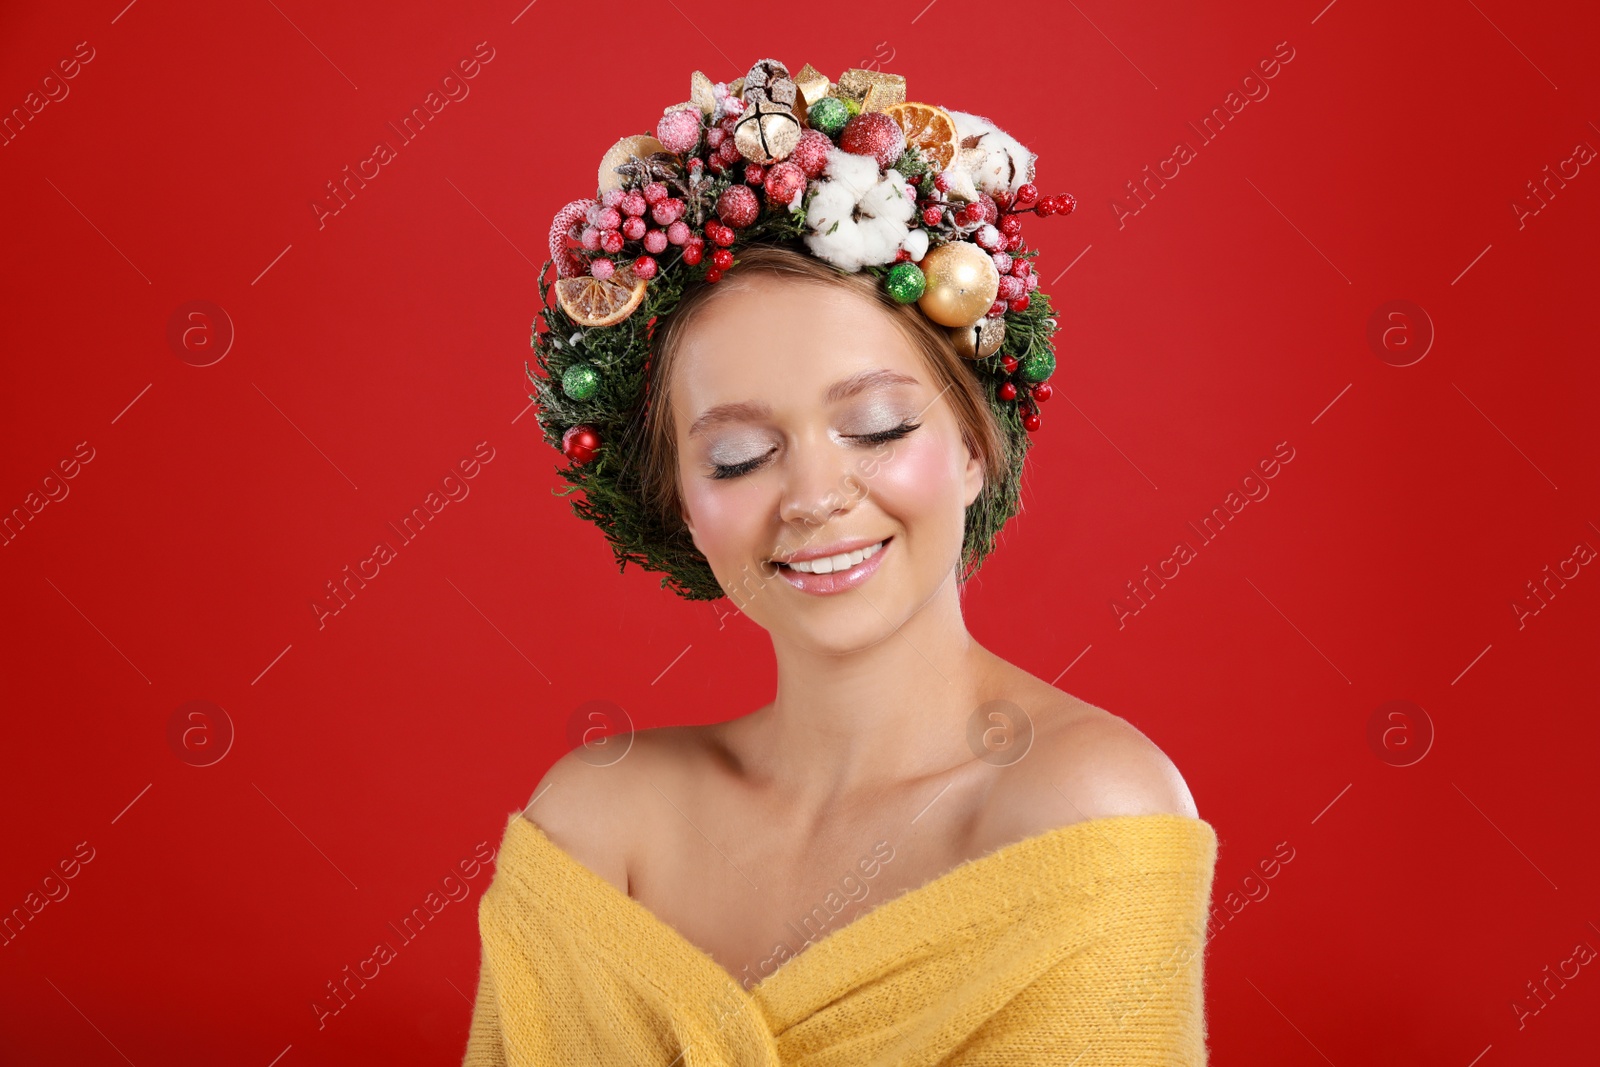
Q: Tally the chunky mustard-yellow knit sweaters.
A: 1